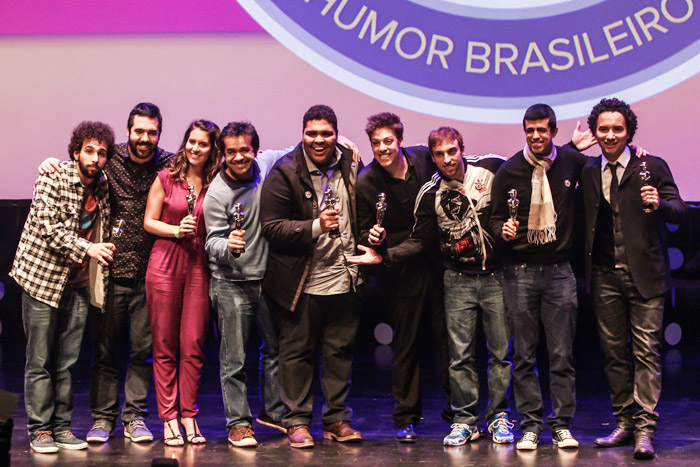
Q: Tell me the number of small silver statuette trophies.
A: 7